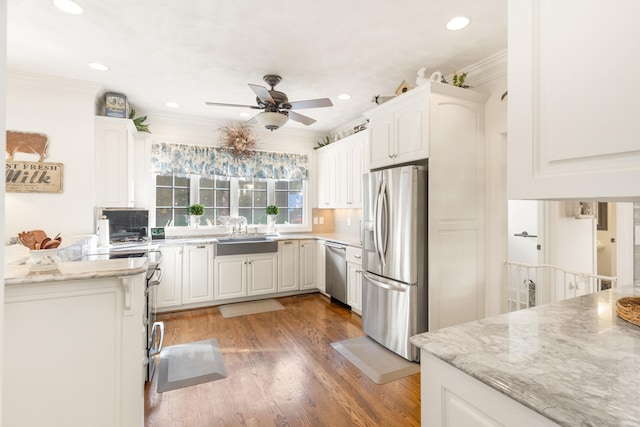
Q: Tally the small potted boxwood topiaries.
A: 2